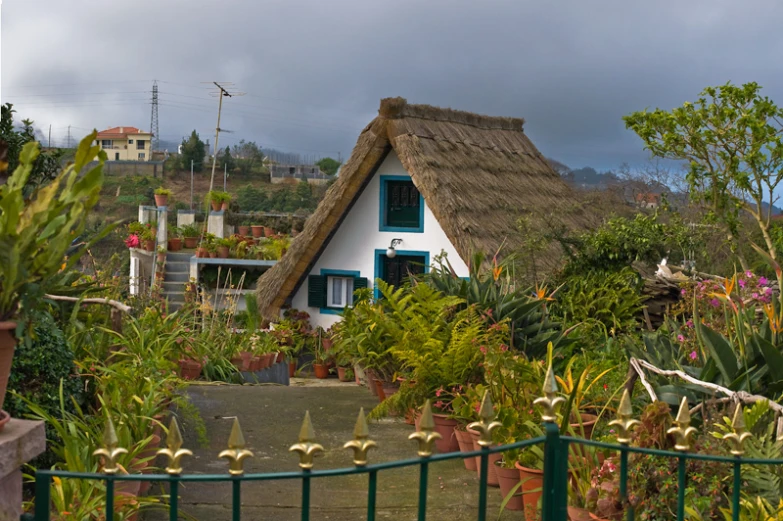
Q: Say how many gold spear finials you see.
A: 11